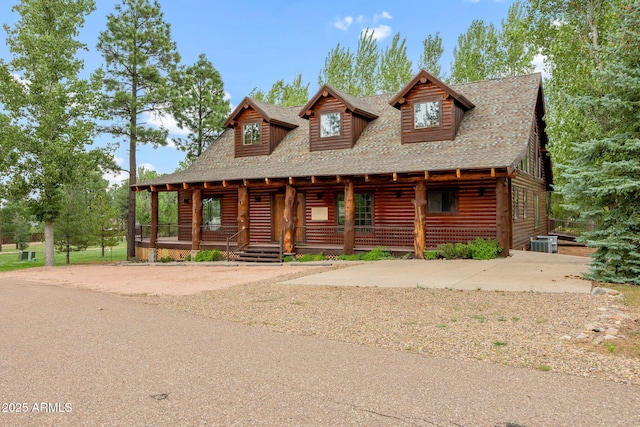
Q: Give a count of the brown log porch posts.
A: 7